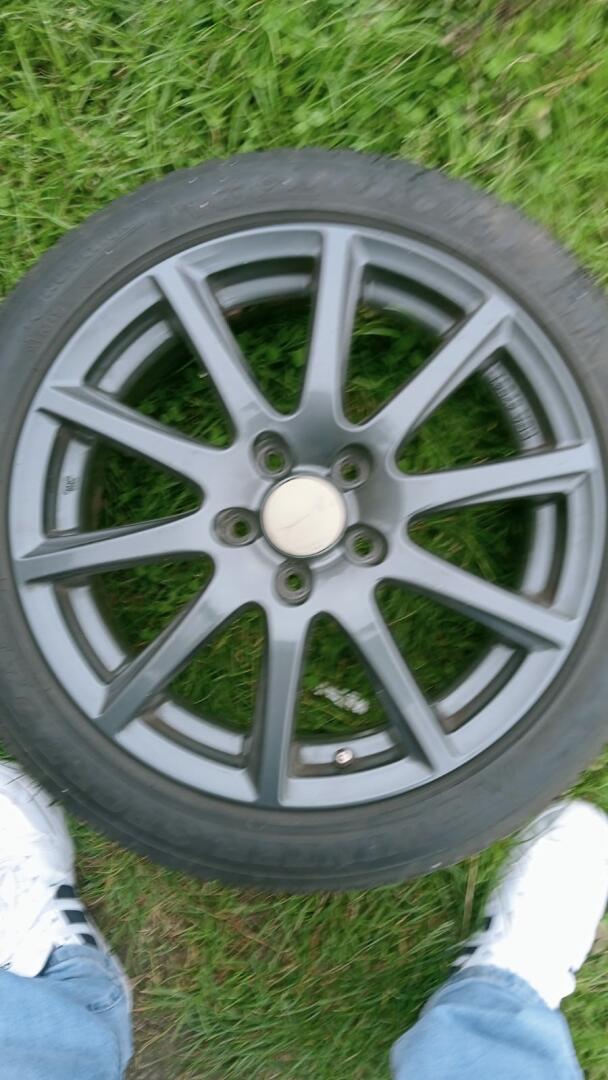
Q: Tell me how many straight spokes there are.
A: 10